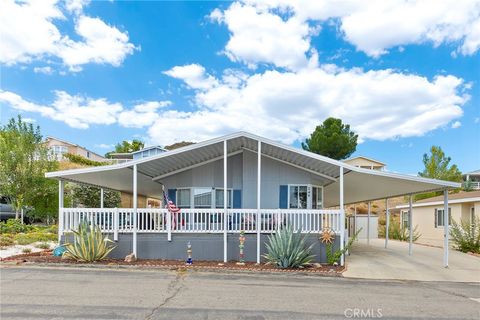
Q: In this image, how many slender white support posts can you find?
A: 11